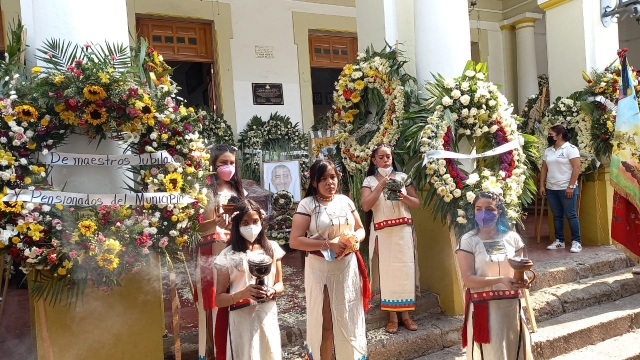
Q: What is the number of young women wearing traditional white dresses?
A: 5